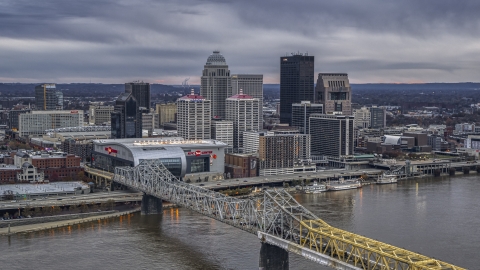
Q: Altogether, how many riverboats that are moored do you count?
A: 3